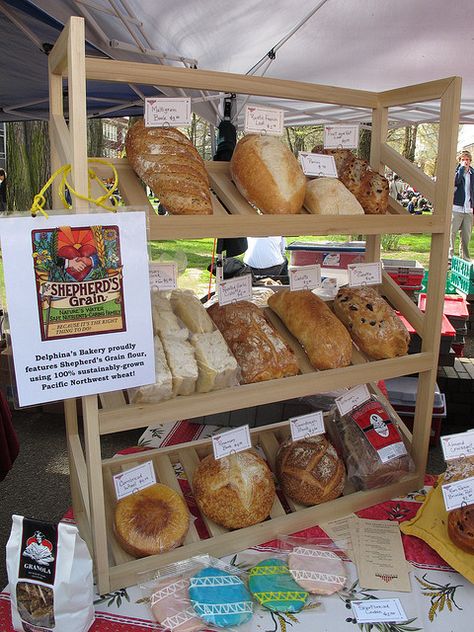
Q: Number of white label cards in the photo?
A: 15